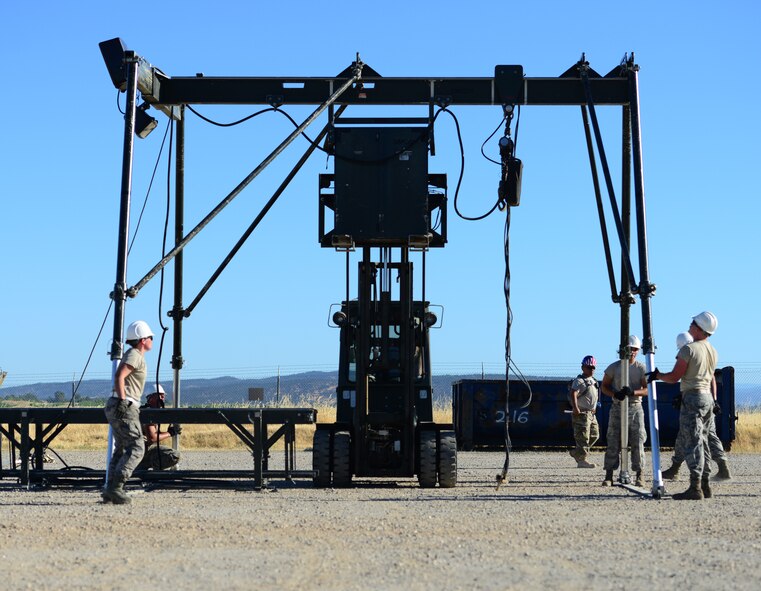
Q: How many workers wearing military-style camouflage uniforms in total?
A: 6